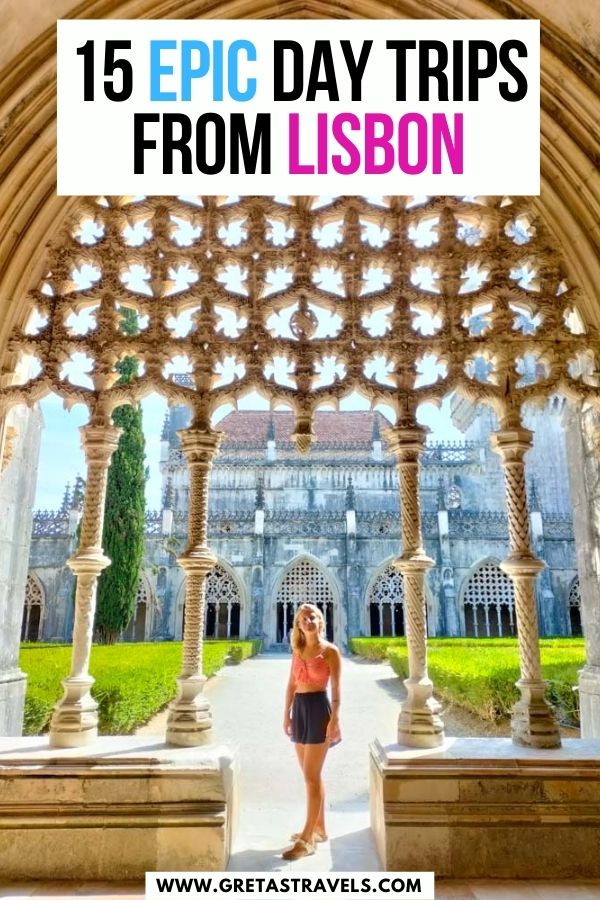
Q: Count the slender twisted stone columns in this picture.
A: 4